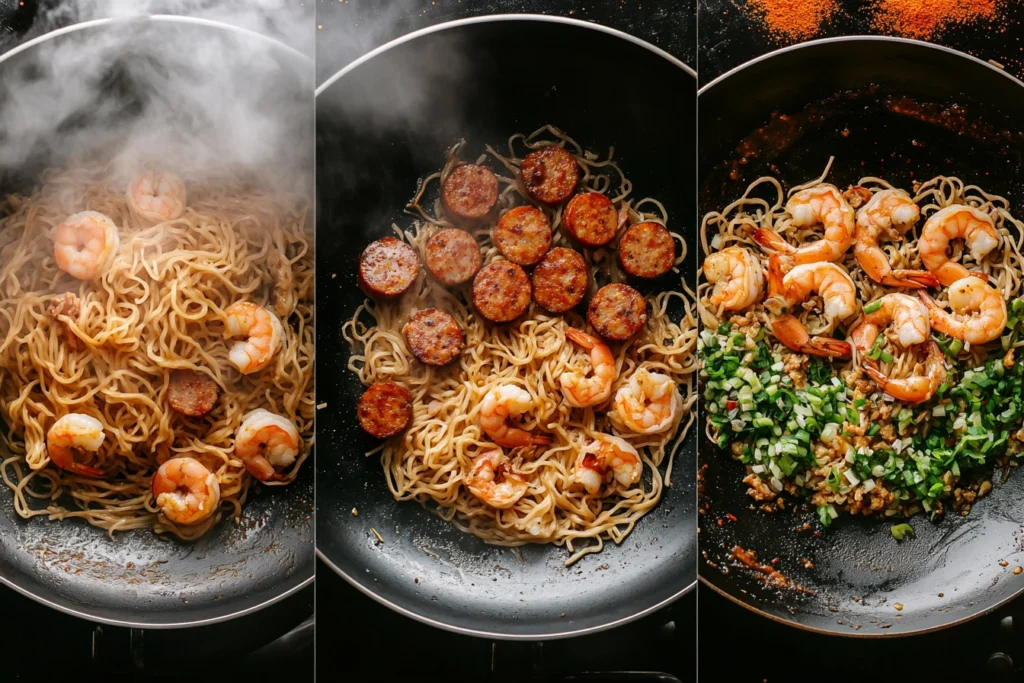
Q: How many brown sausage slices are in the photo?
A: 13